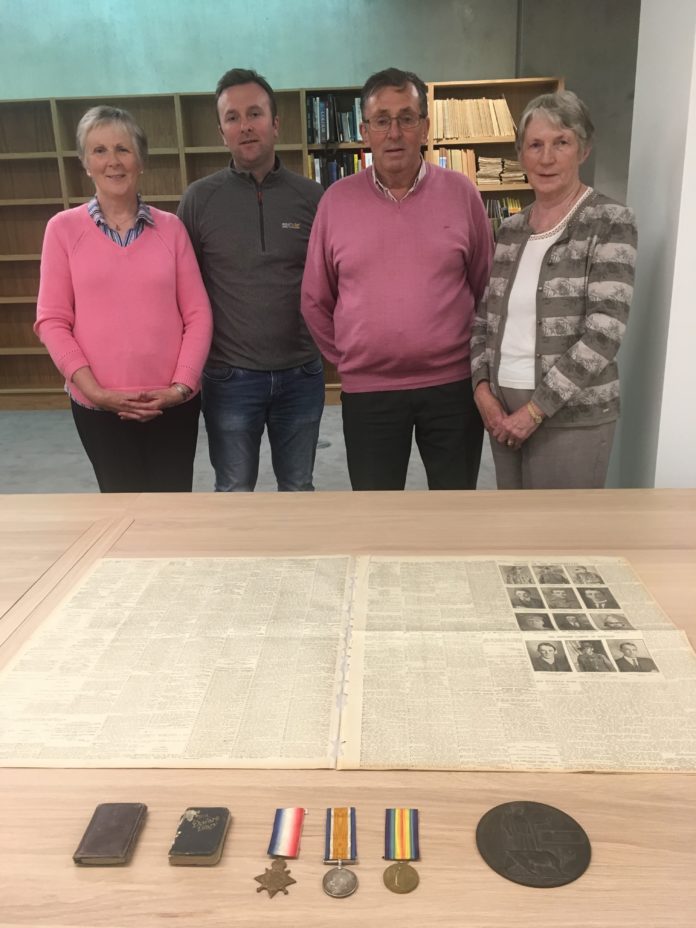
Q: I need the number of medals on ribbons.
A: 3